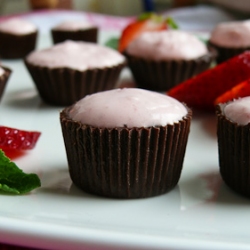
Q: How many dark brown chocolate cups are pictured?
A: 8